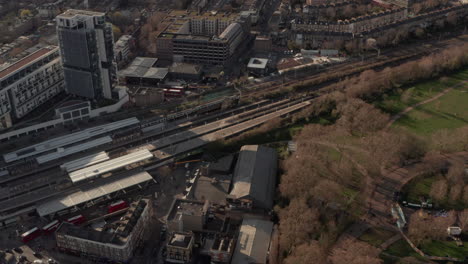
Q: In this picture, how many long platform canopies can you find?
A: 5